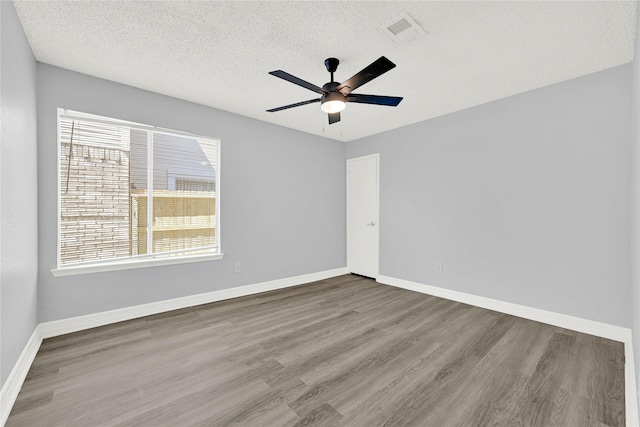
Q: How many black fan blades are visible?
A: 5